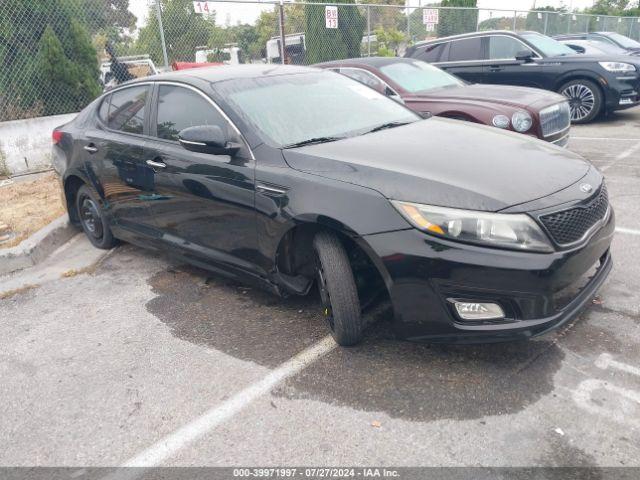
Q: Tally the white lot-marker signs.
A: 3